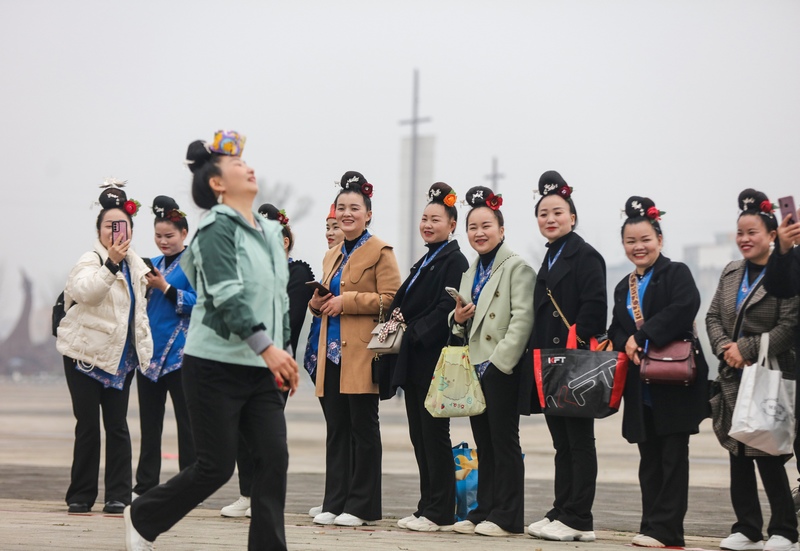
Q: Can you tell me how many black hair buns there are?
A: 10